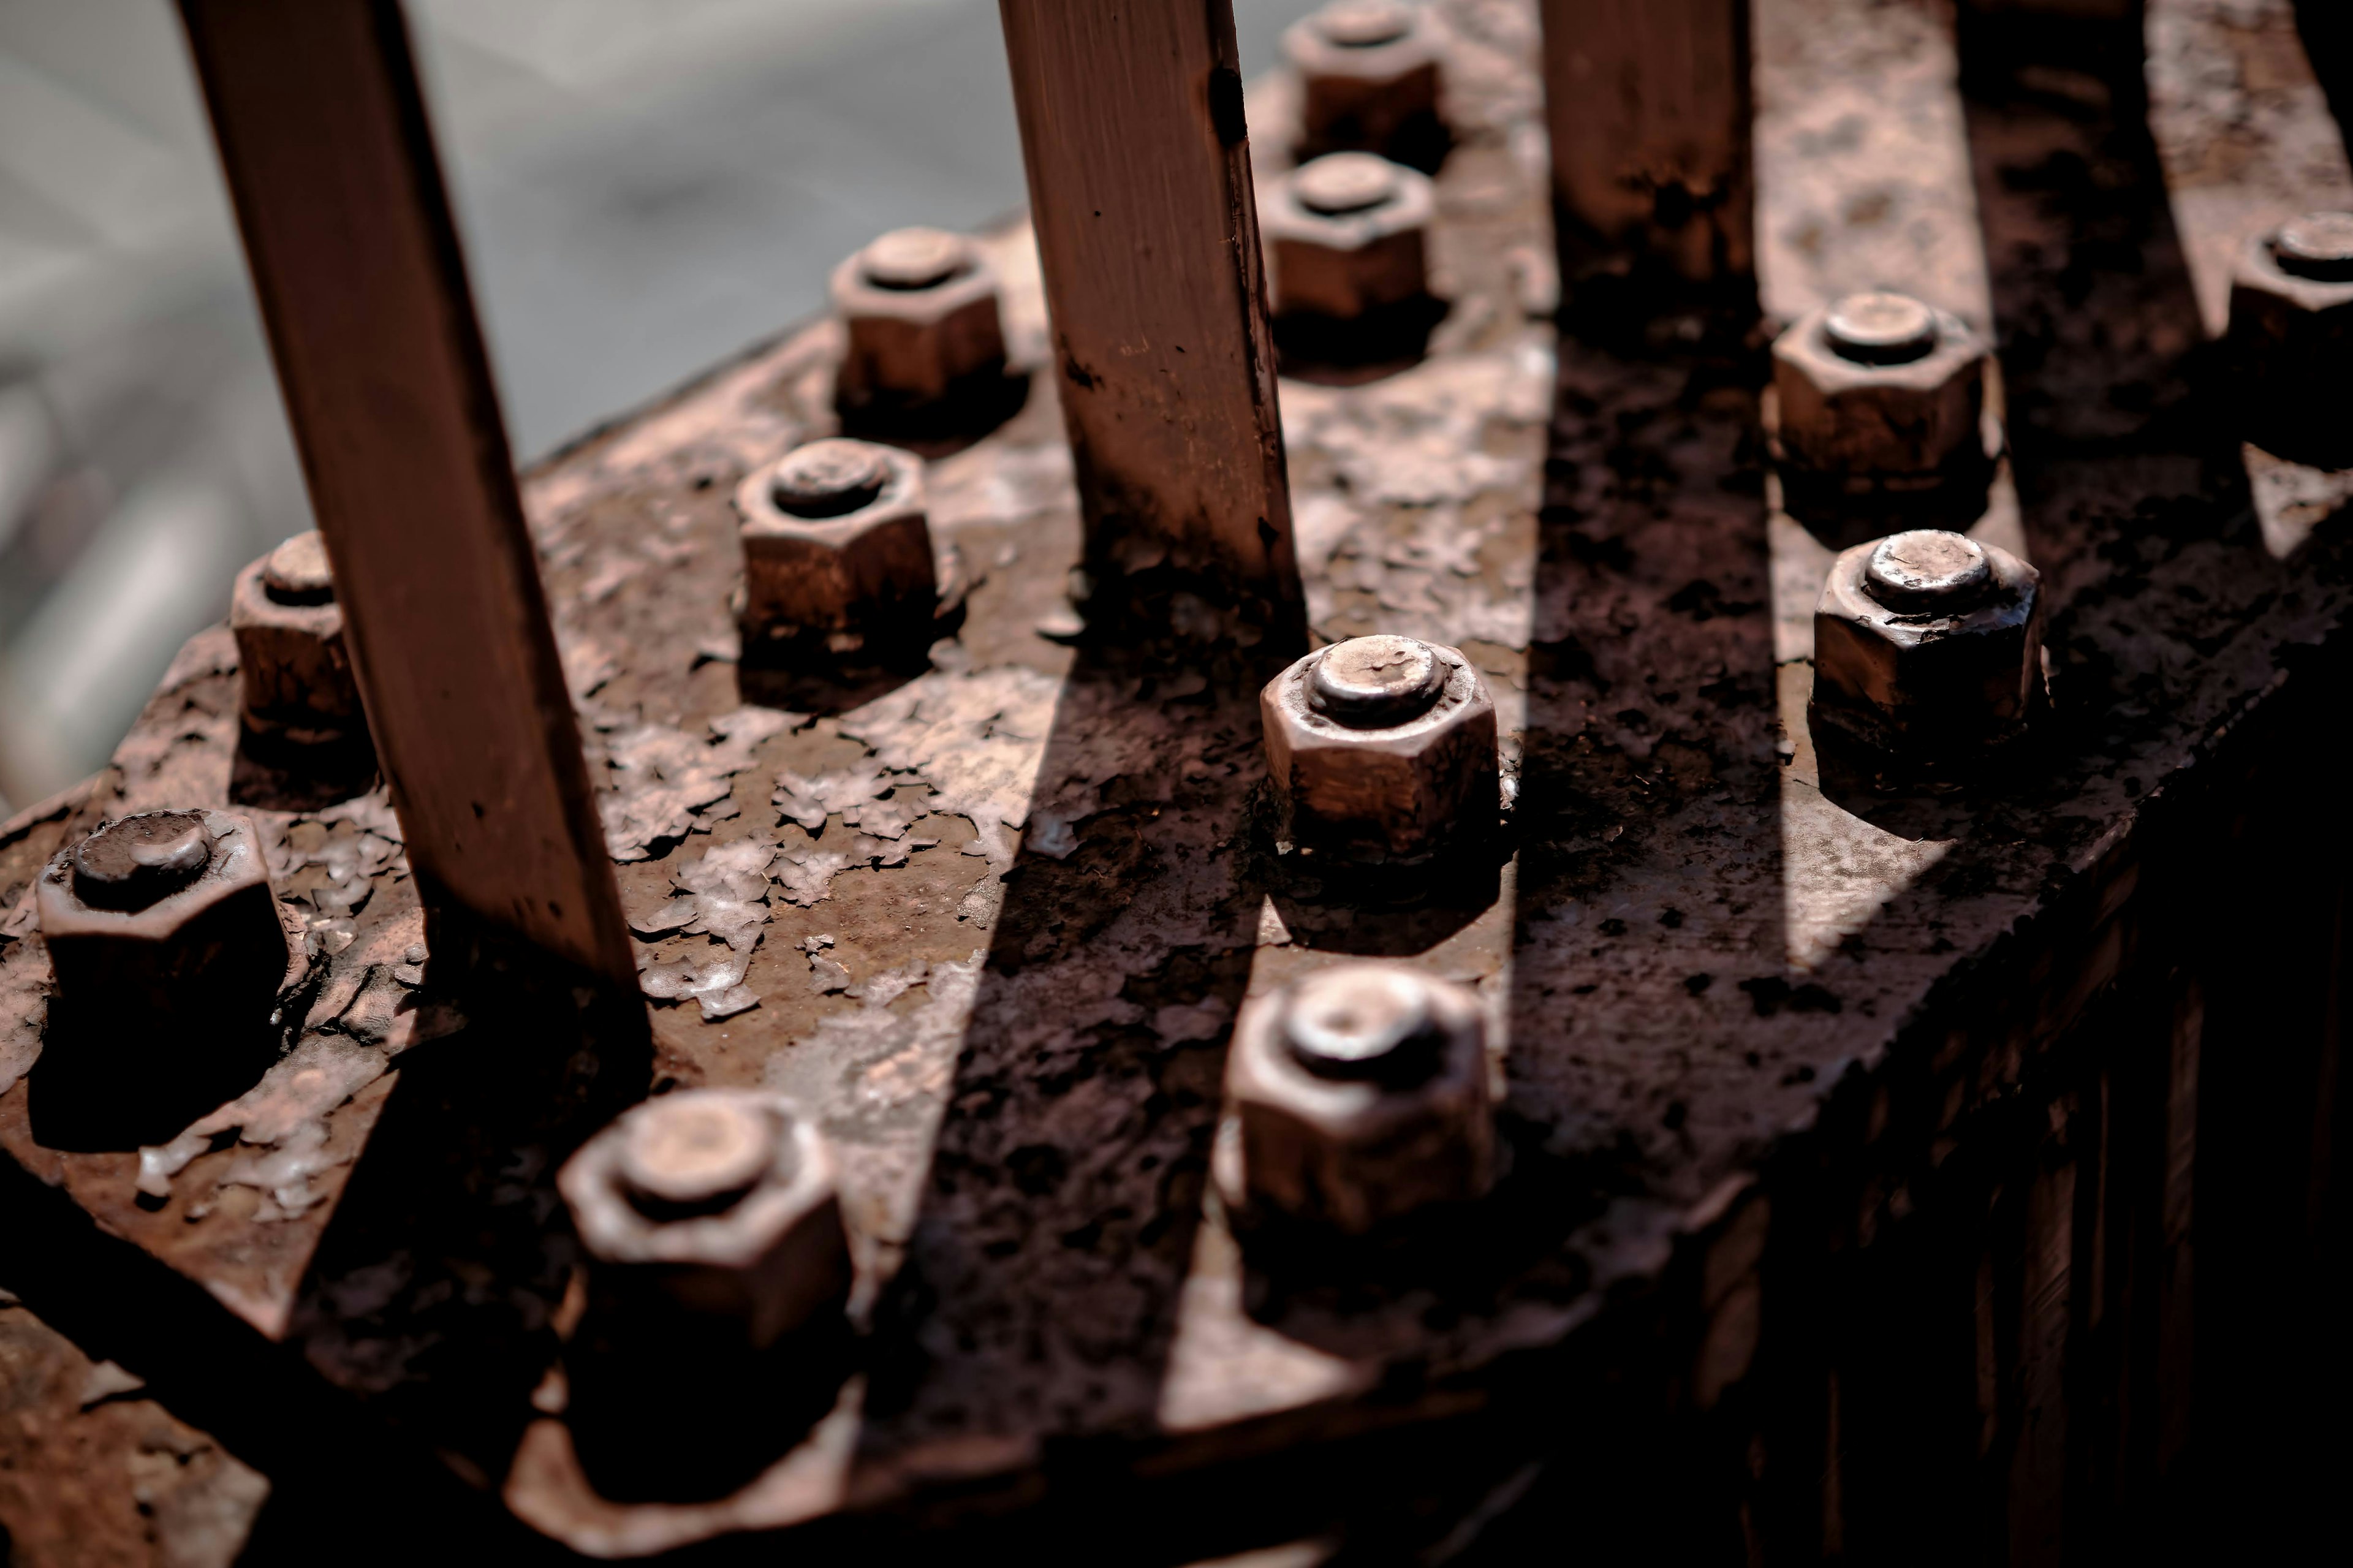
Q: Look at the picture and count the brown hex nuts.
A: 12